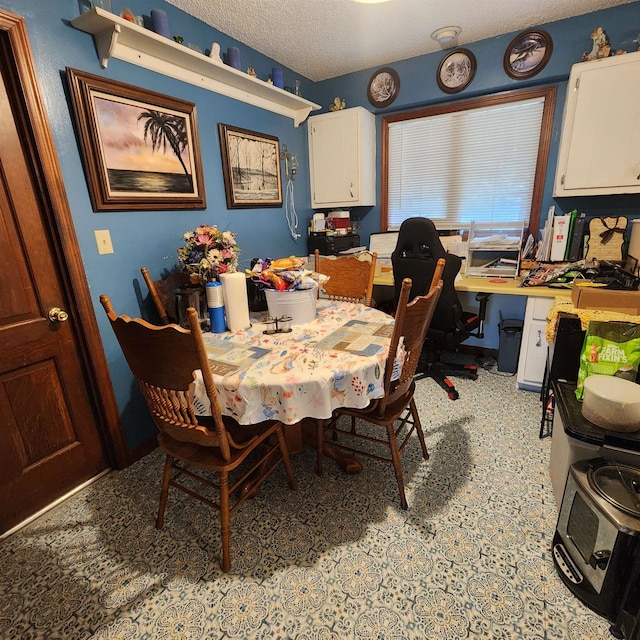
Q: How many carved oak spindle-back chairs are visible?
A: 4